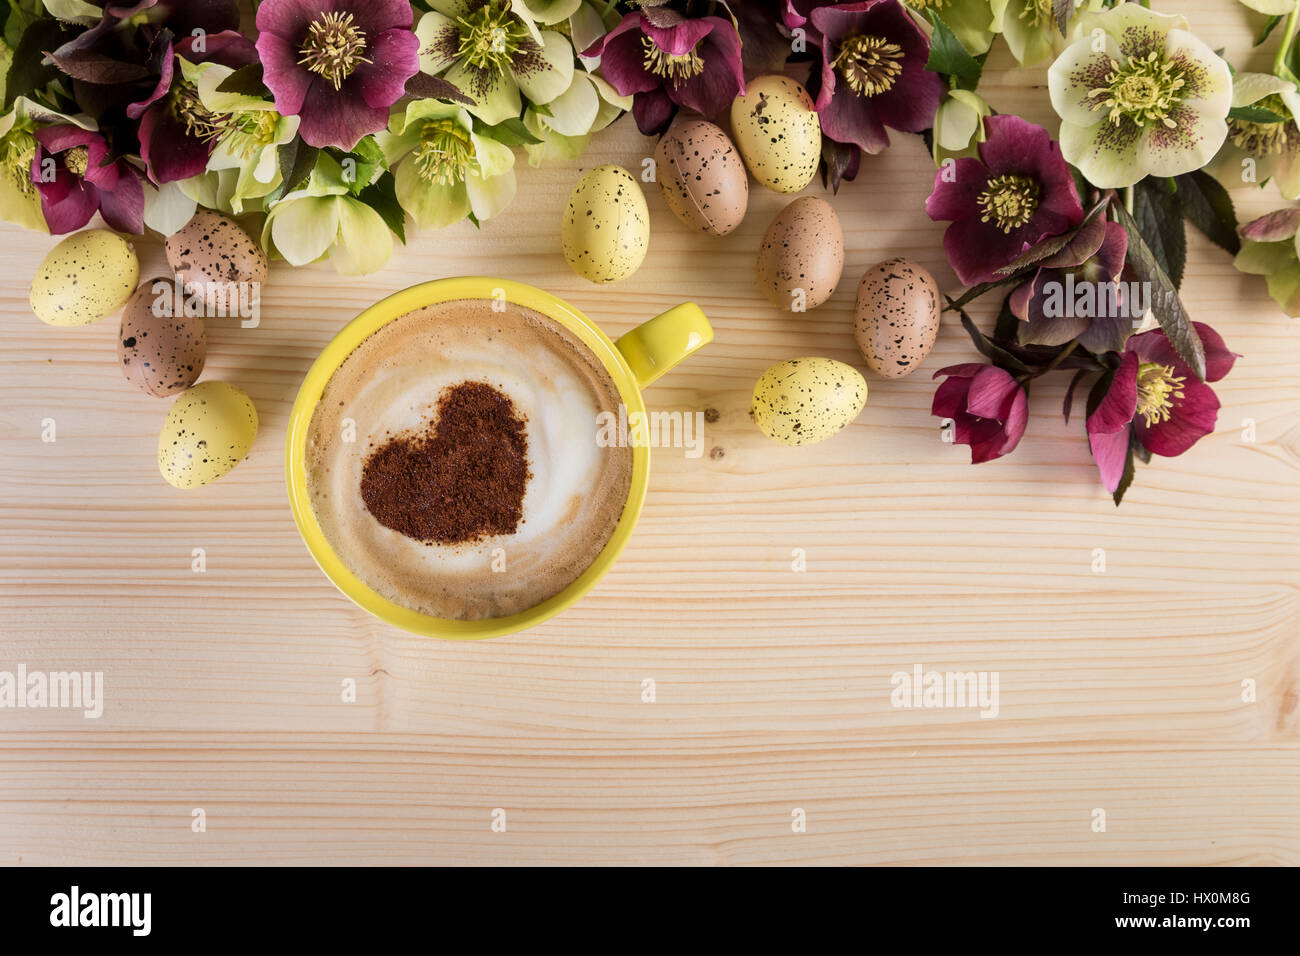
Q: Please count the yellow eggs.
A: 5